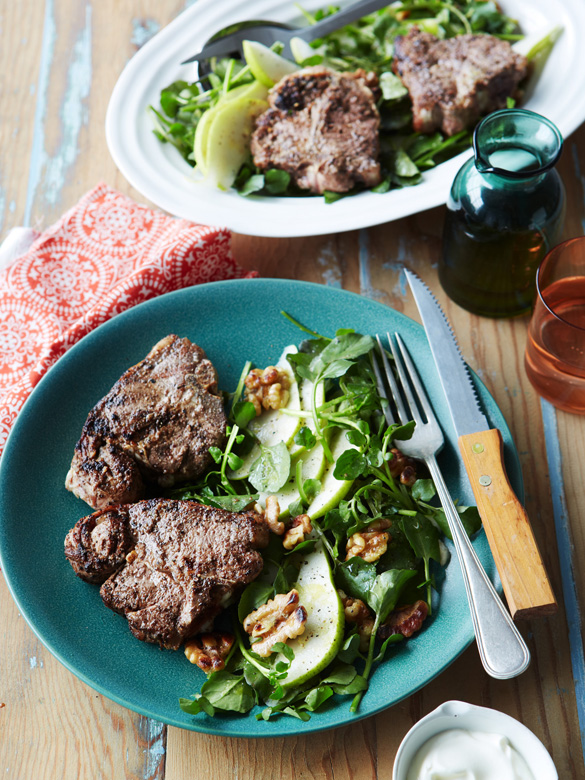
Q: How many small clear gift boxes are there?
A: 0